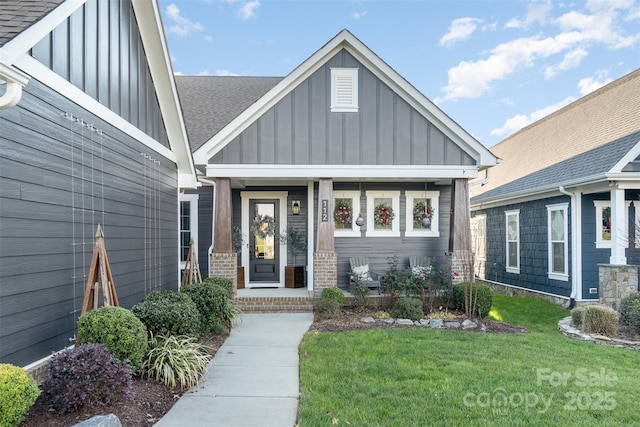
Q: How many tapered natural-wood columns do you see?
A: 3